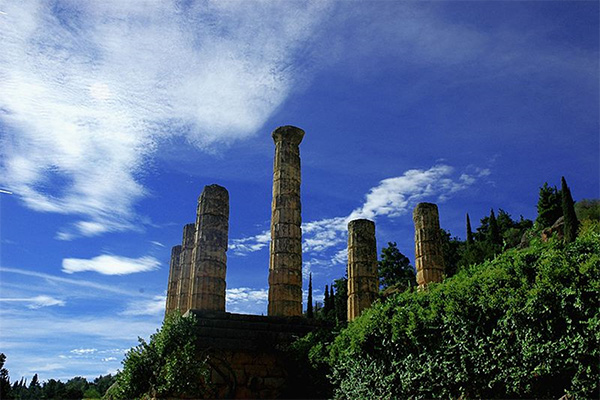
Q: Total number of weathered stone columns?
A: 6